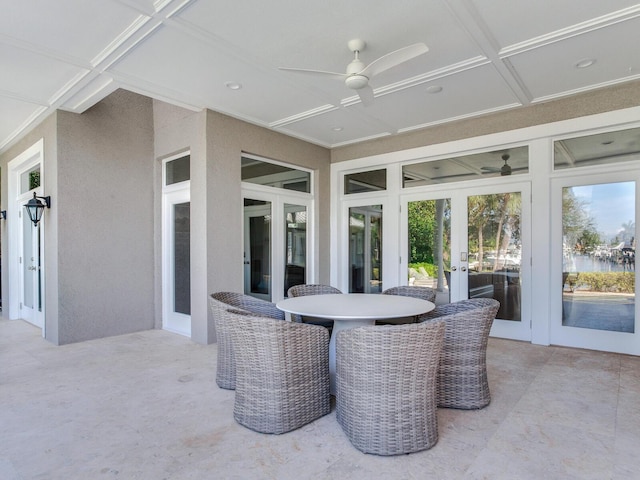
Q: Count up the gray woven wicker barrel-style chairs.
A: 6